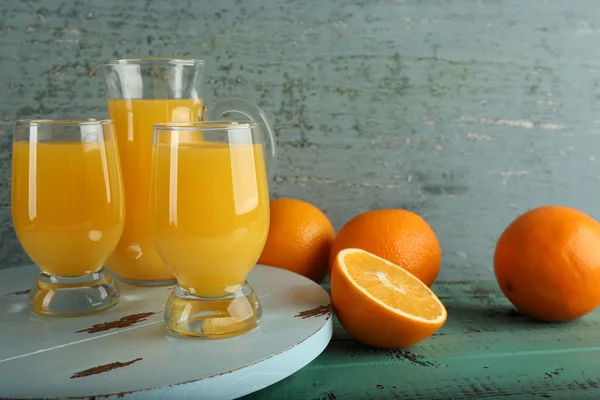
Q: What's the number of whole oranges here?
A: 3